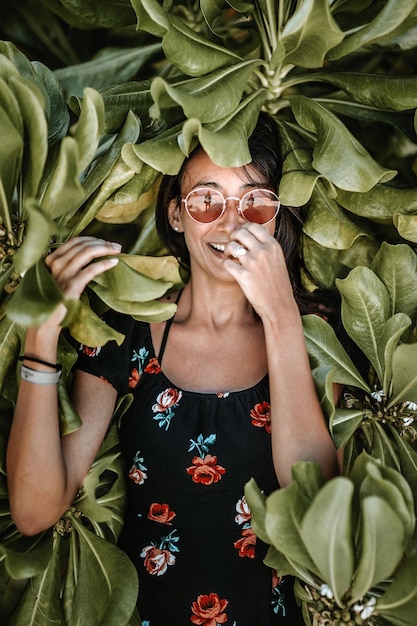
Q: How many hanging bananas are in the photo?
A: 0